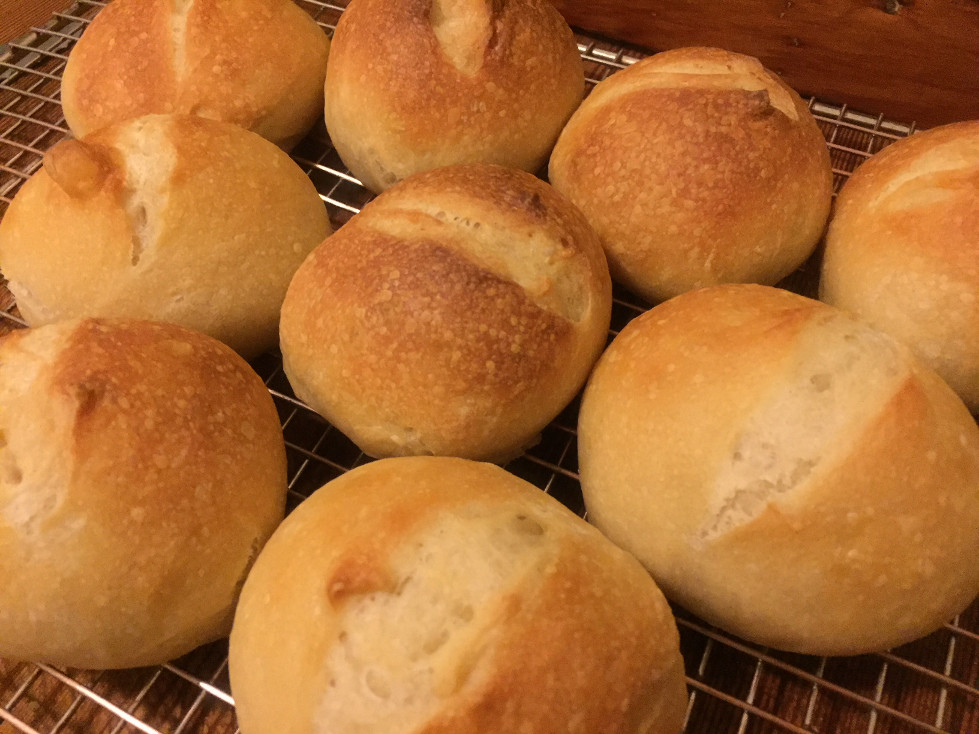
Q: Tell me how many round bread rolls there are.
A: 9